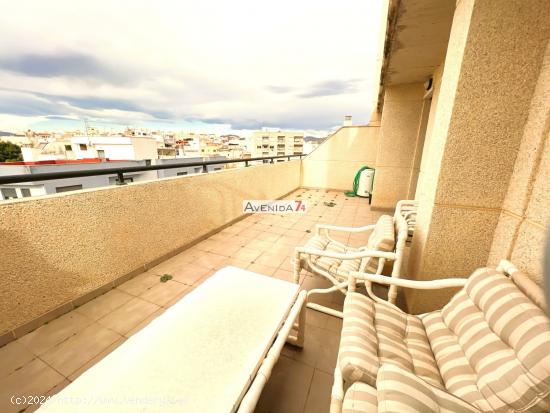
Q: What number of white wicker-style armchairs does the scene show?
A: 2